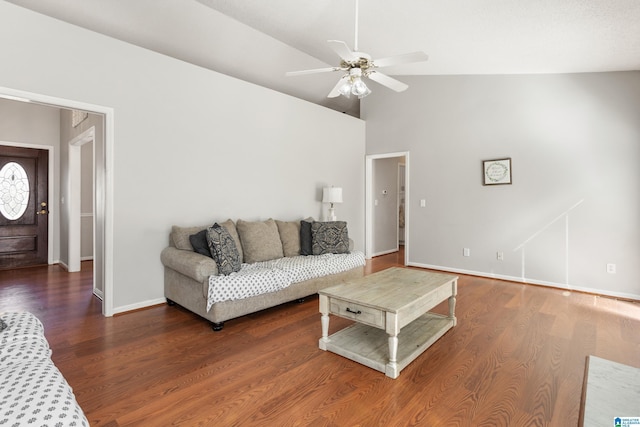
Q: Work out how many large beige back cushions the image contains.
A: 3